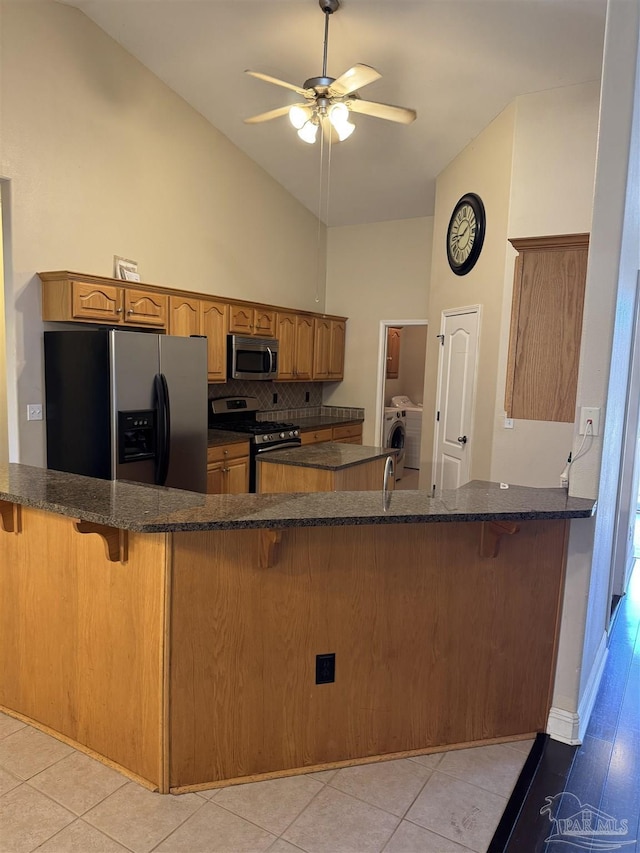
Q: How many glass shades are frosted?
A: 4